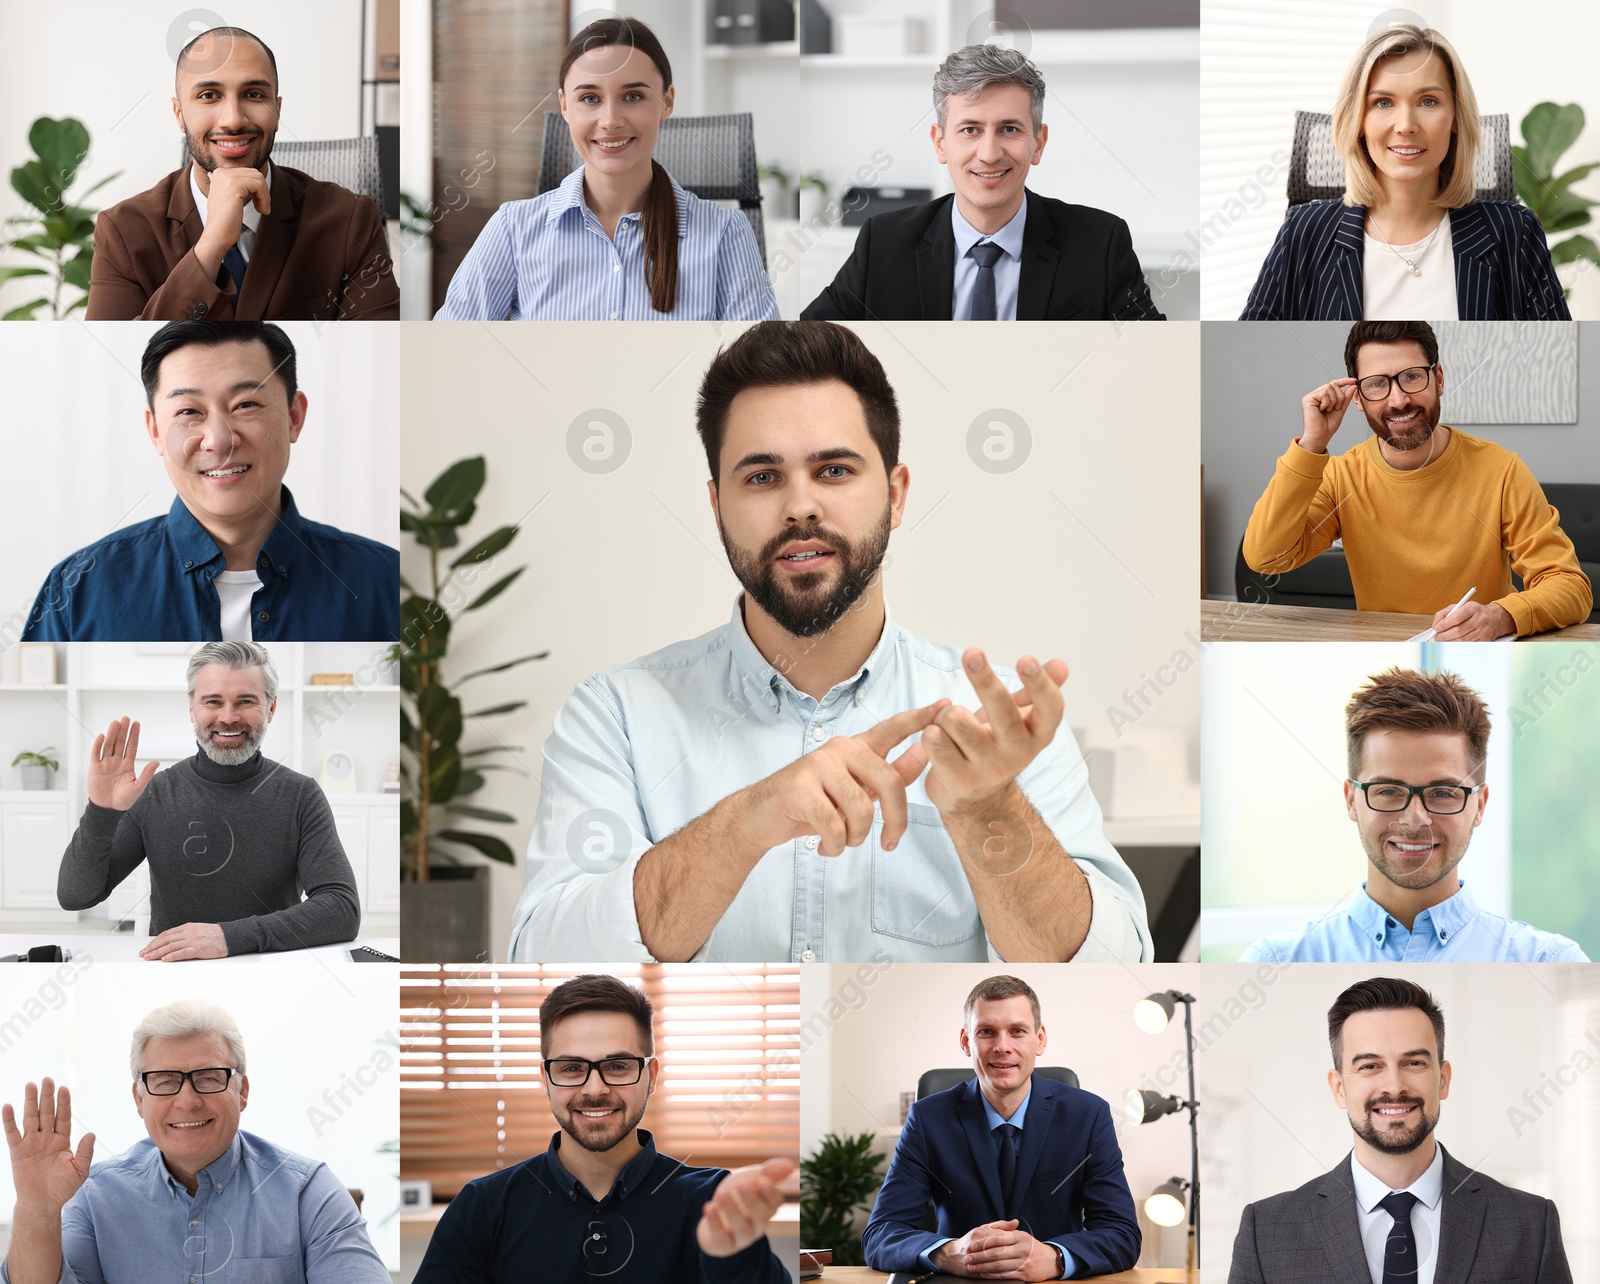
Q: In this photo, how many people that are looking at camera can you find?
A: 13